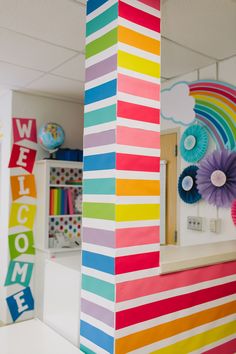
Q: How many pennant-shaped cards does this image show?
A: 7